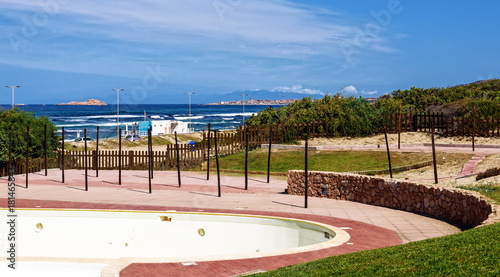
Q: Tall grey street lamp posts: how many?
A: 4